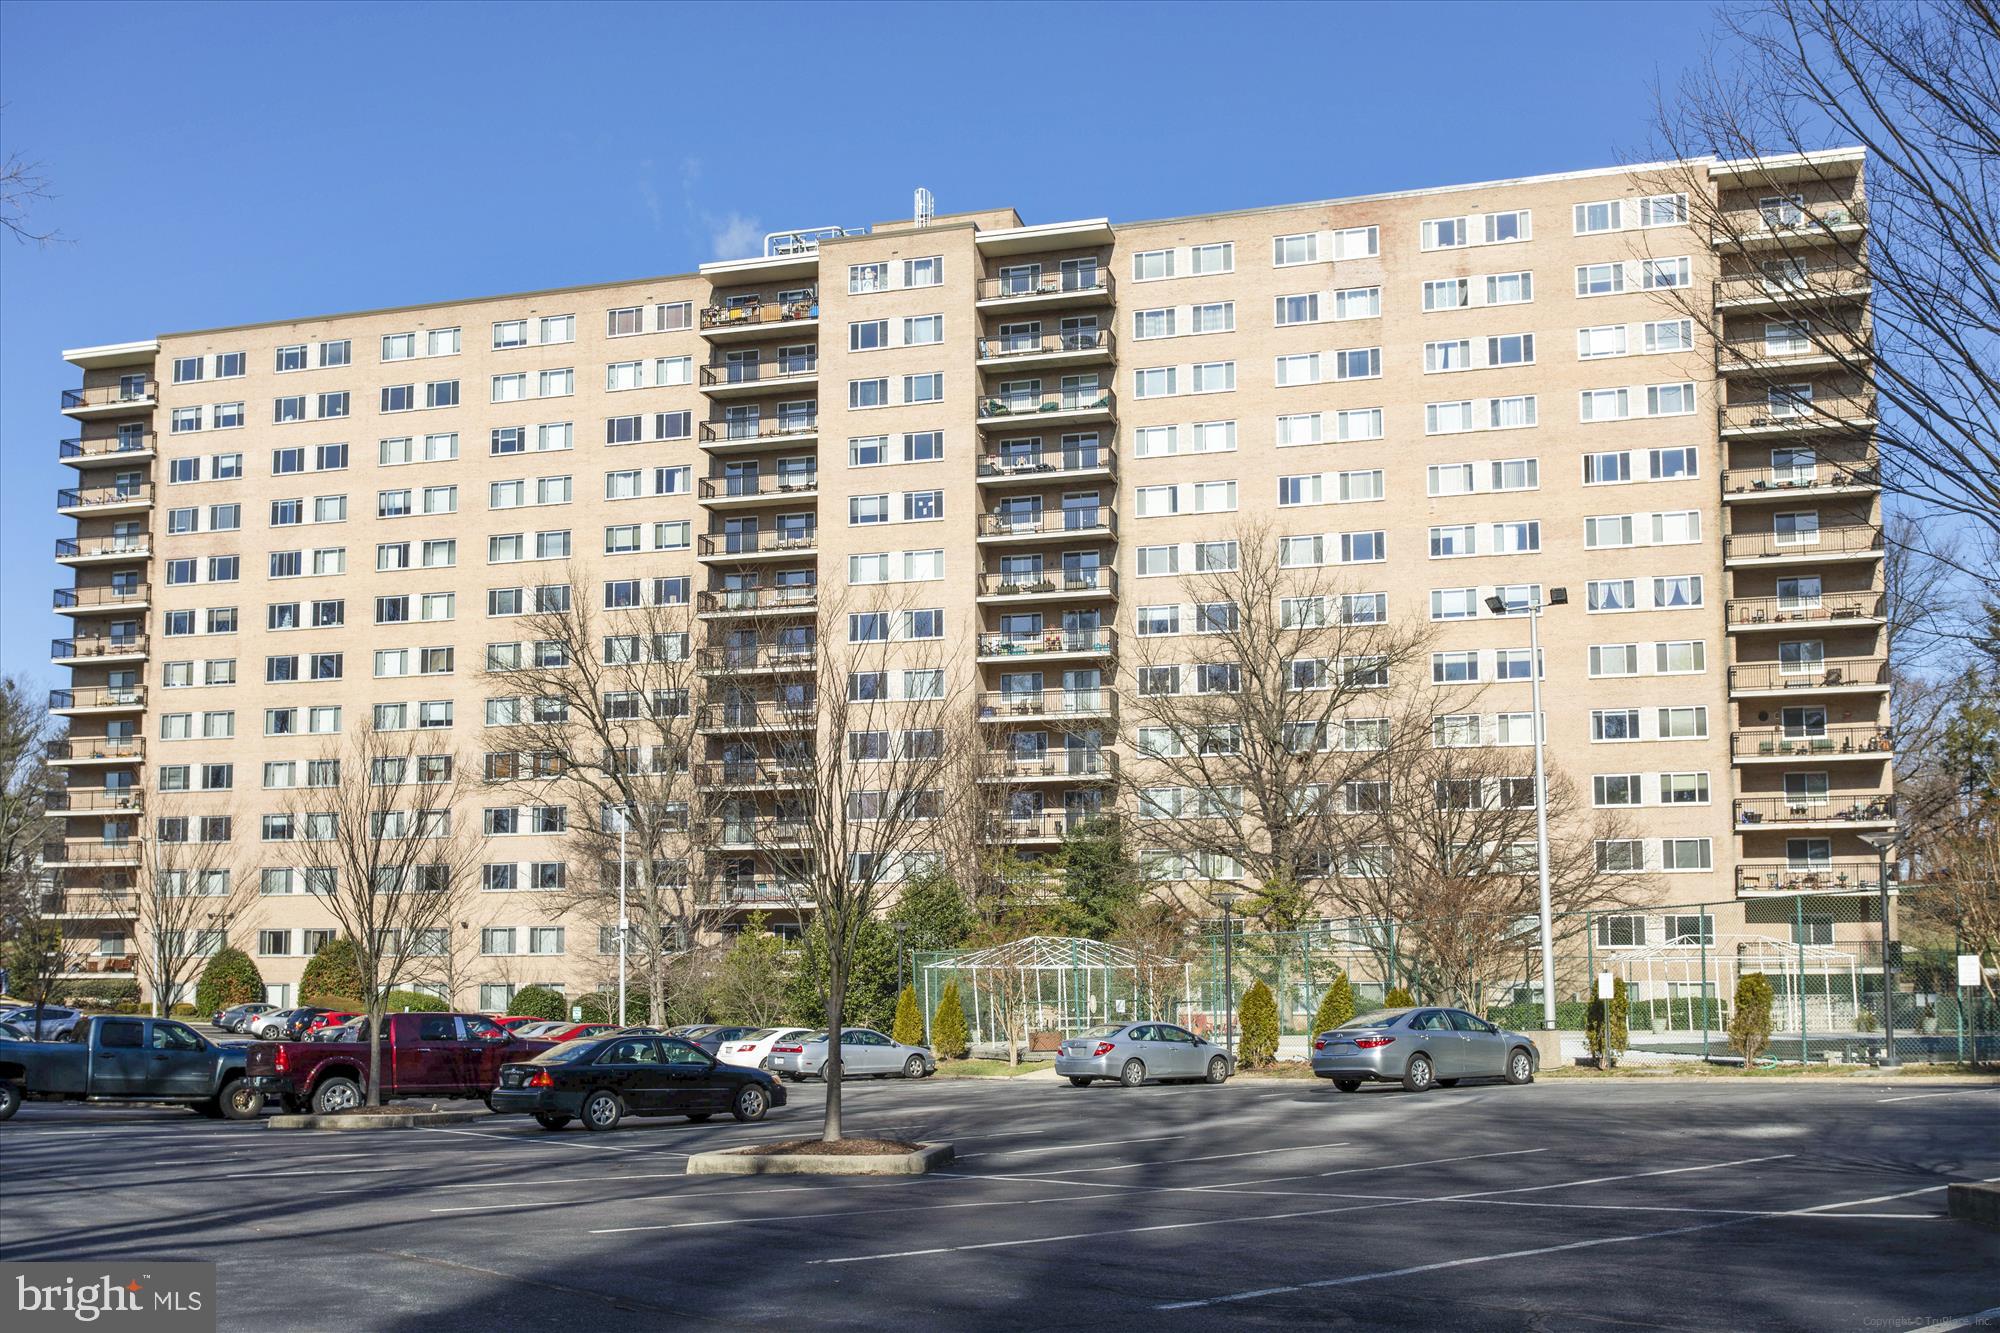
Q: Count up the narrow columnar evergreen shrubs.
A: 7